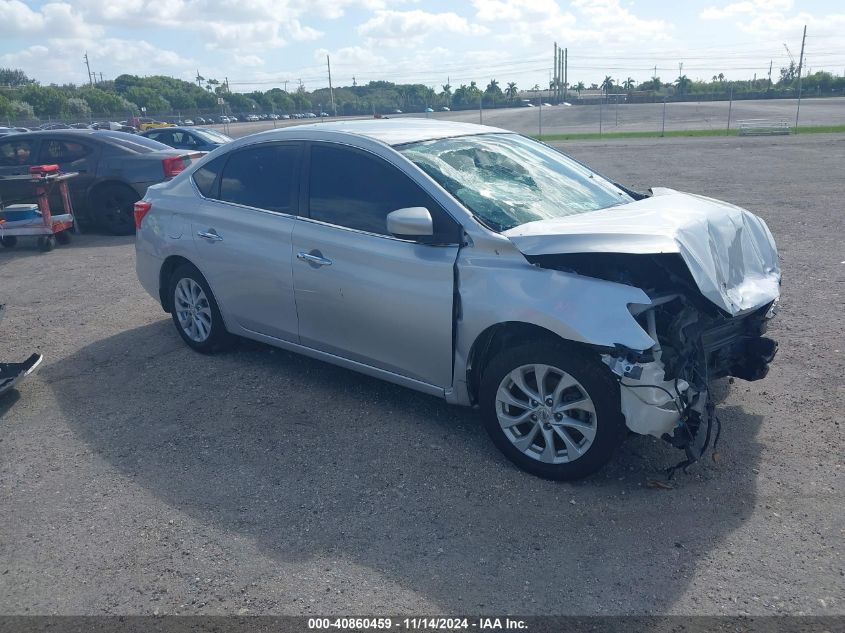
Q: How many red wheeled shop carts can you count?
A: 1